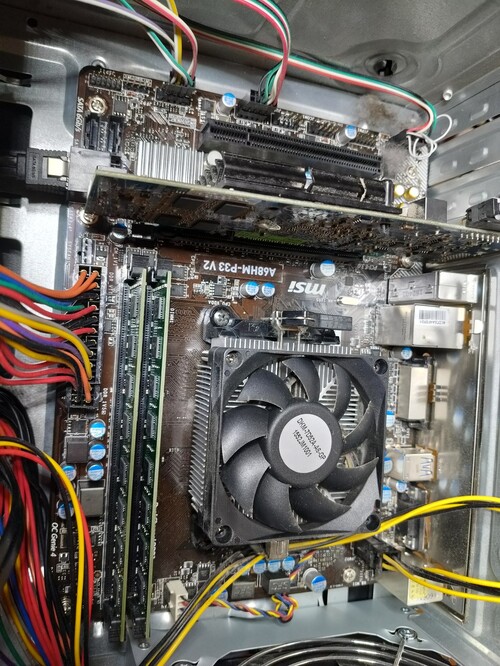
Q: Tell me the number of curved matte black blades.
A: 9